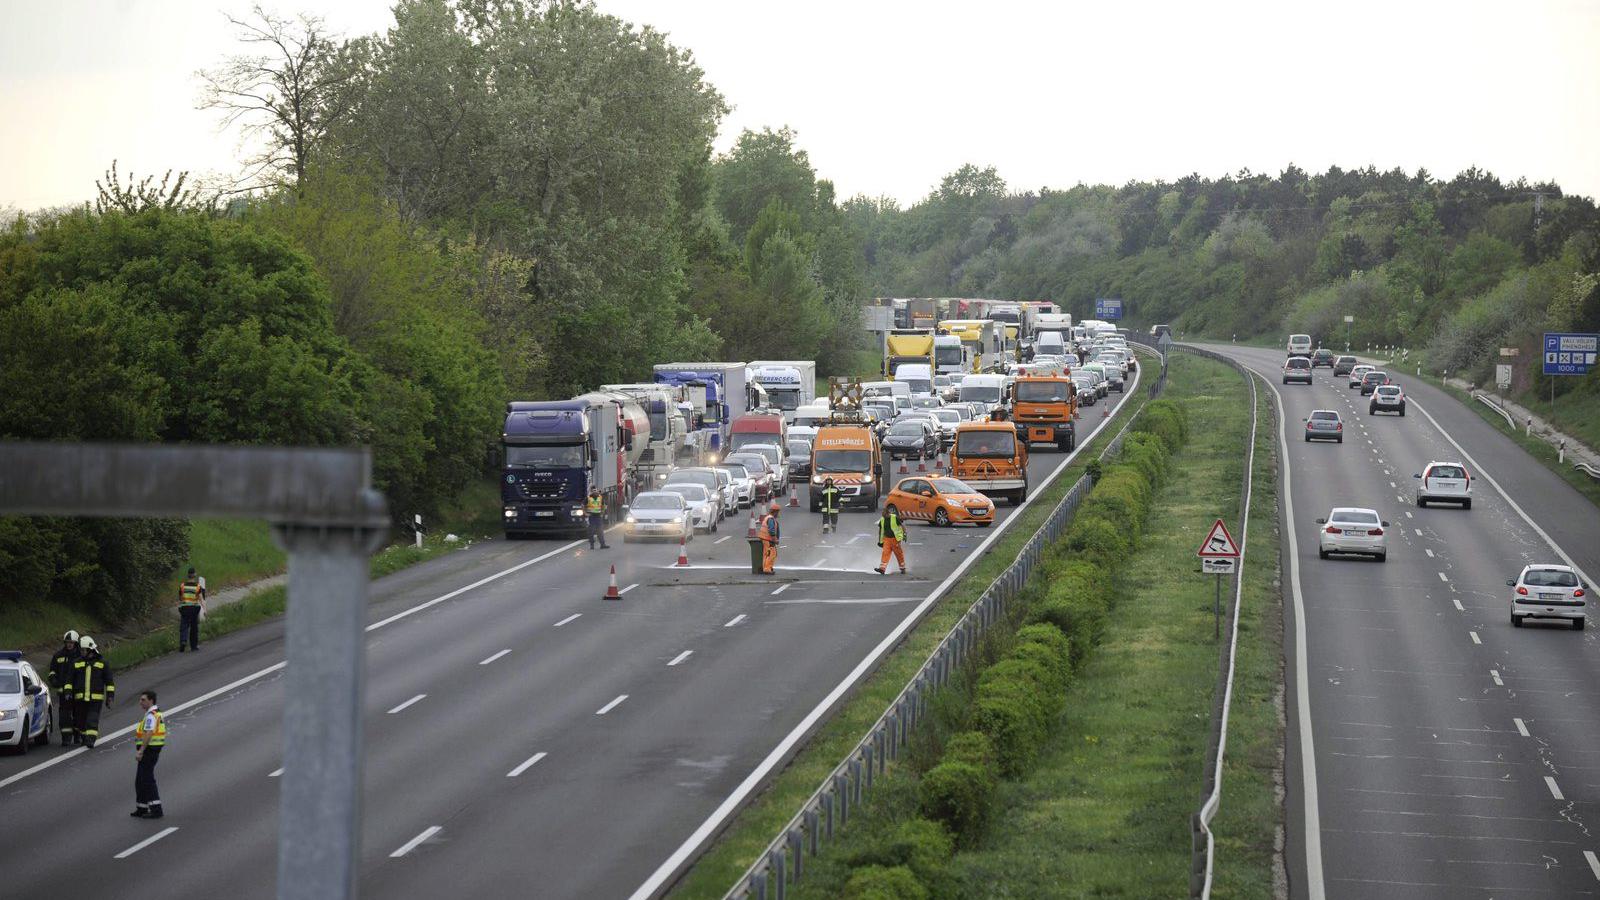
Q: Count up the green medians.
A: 1